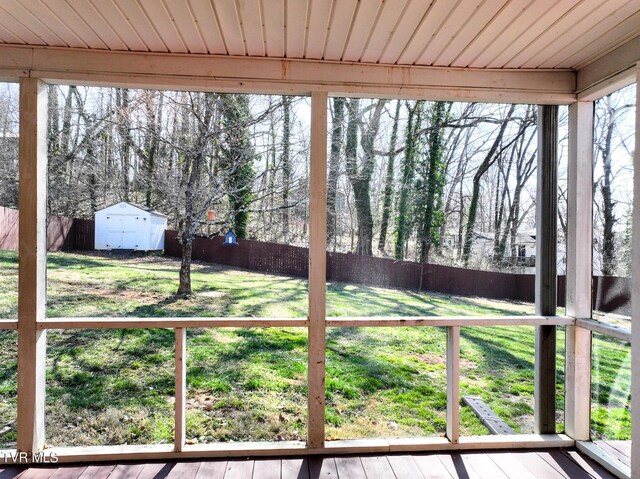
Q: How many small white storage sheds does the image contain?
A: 1